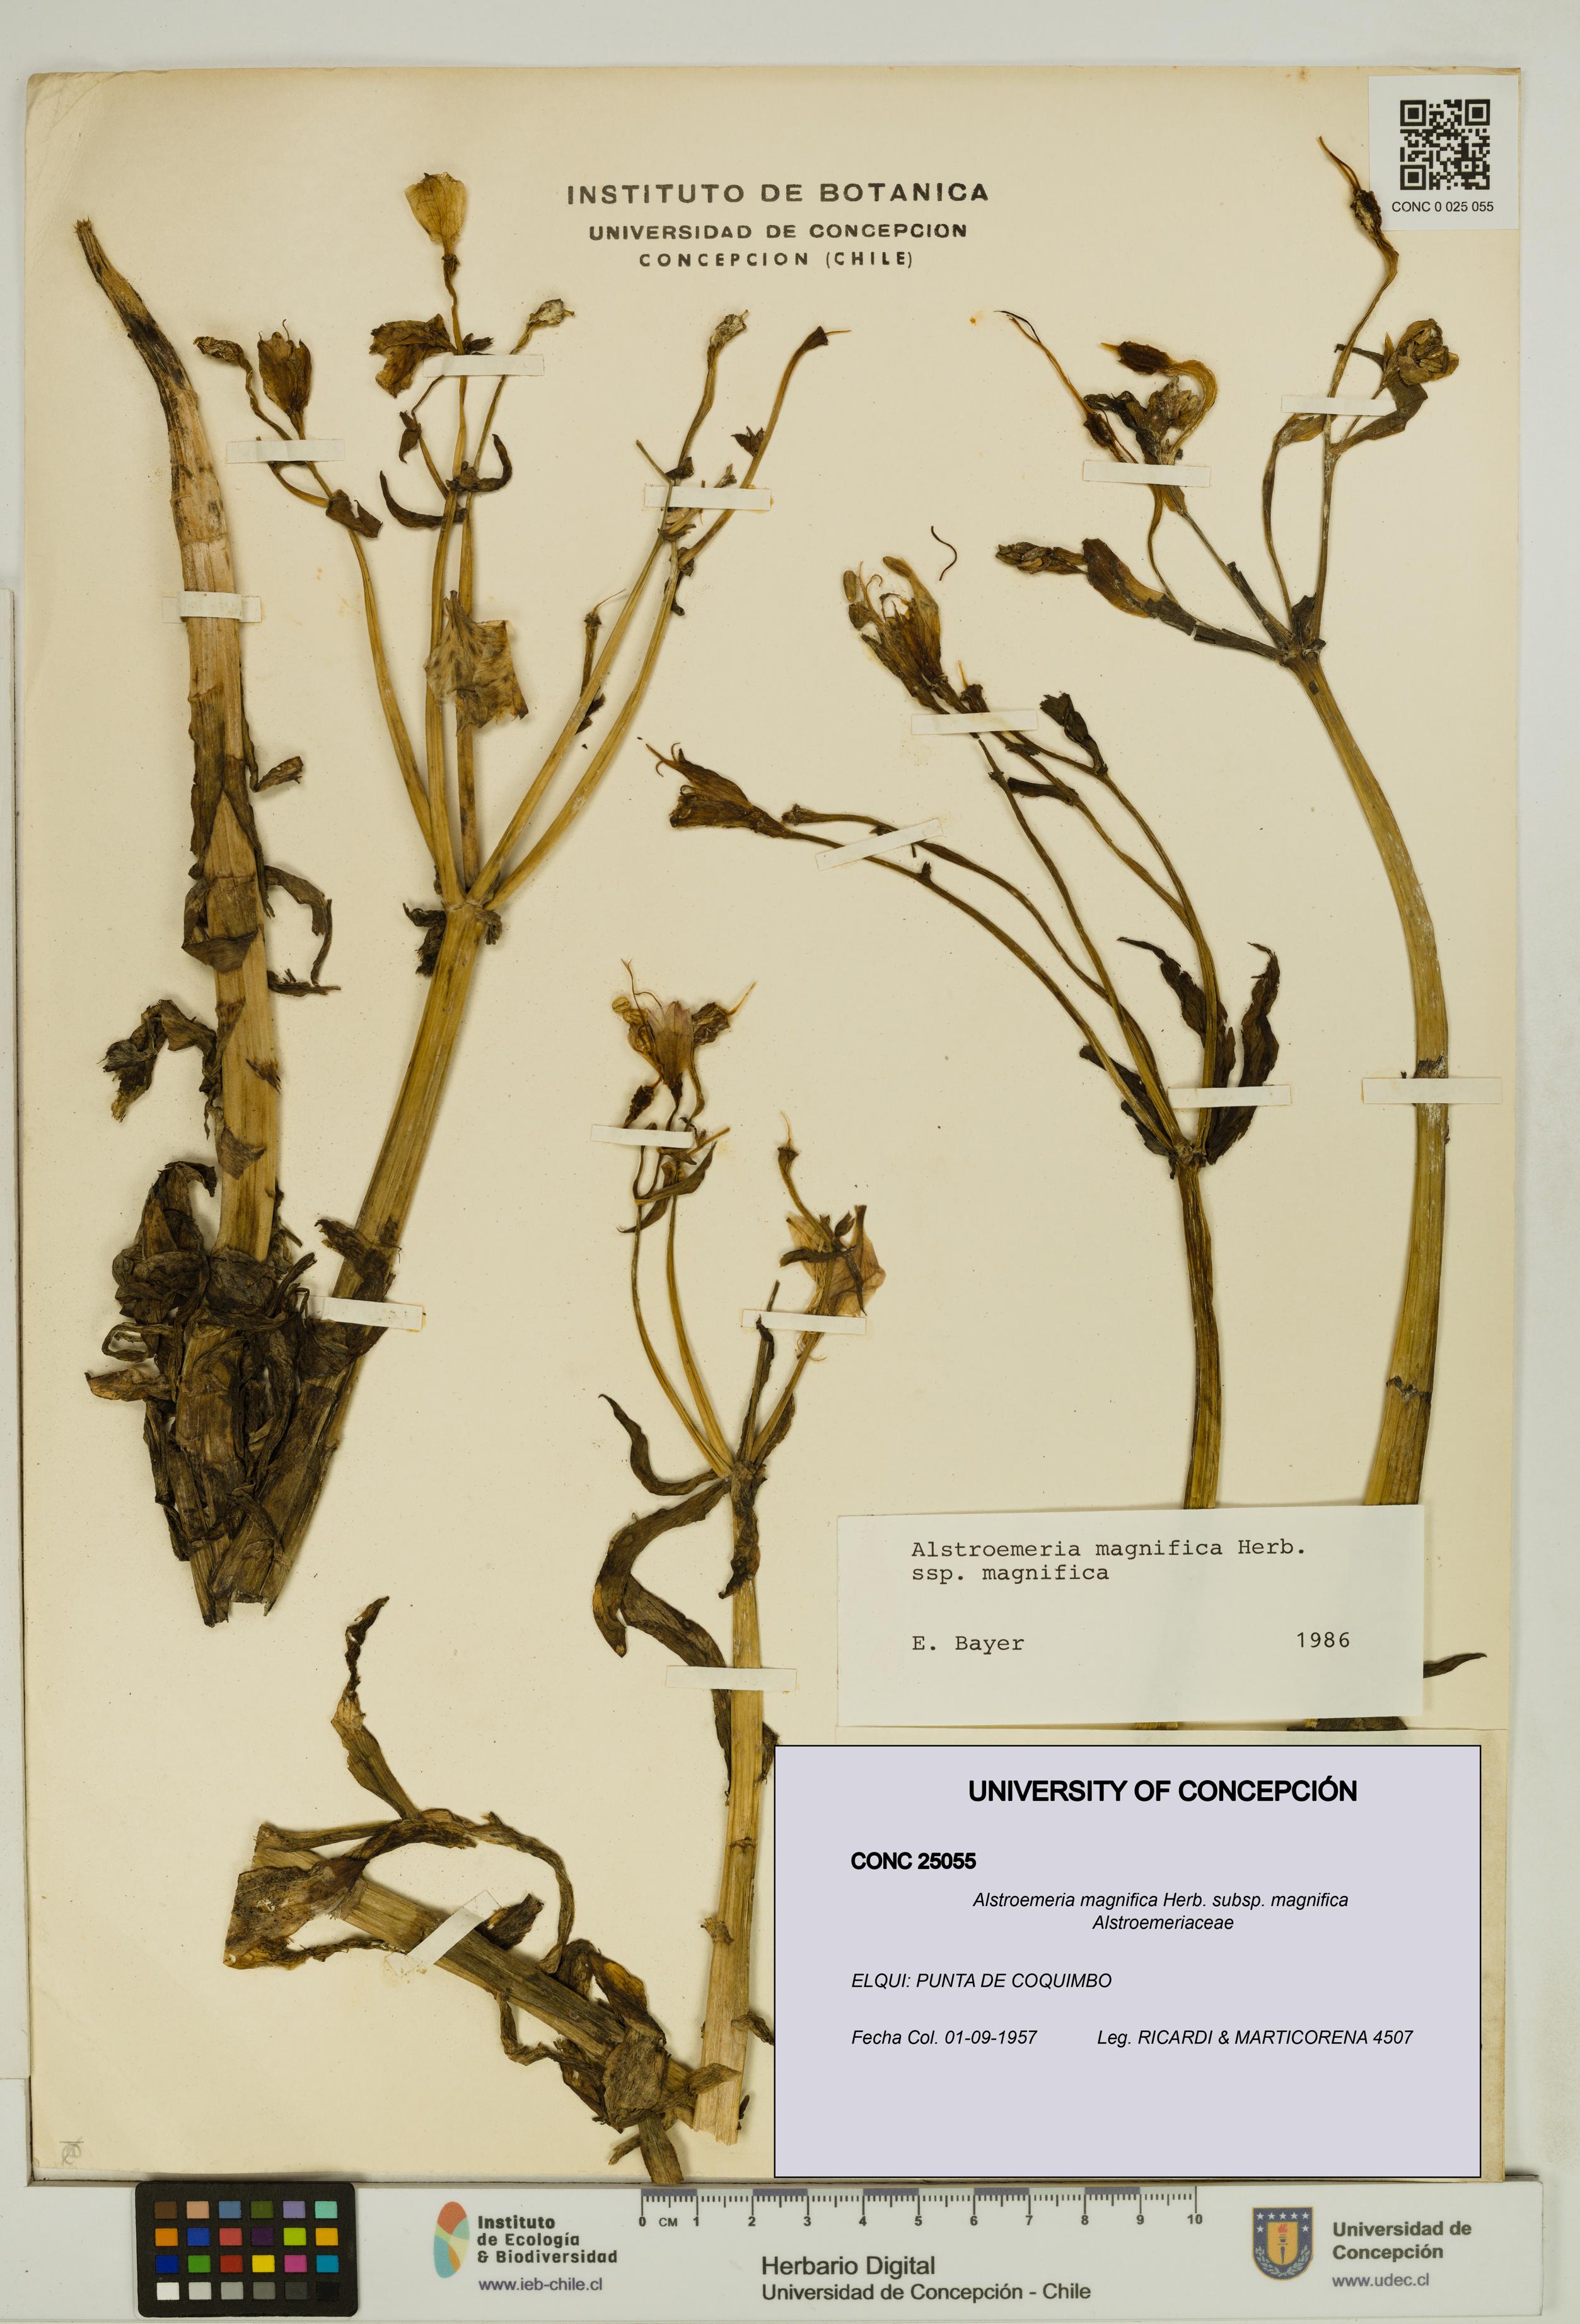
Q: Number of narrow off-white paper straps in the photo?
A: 15